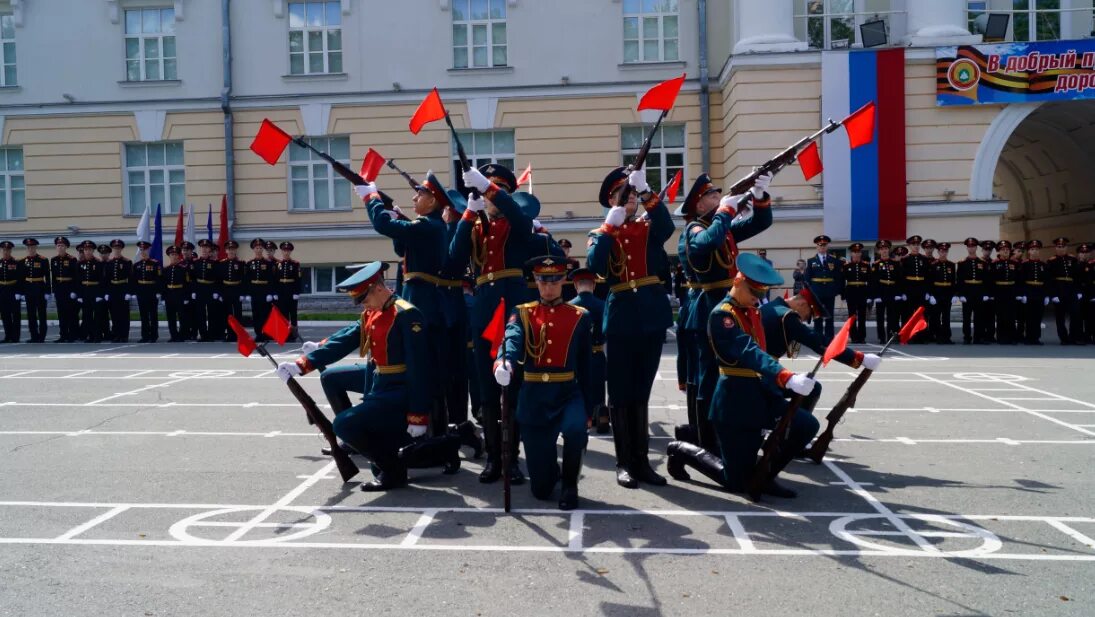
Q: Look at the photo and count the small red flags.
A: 13